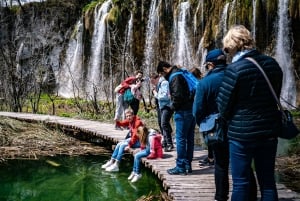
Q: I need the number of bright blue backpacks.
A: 1